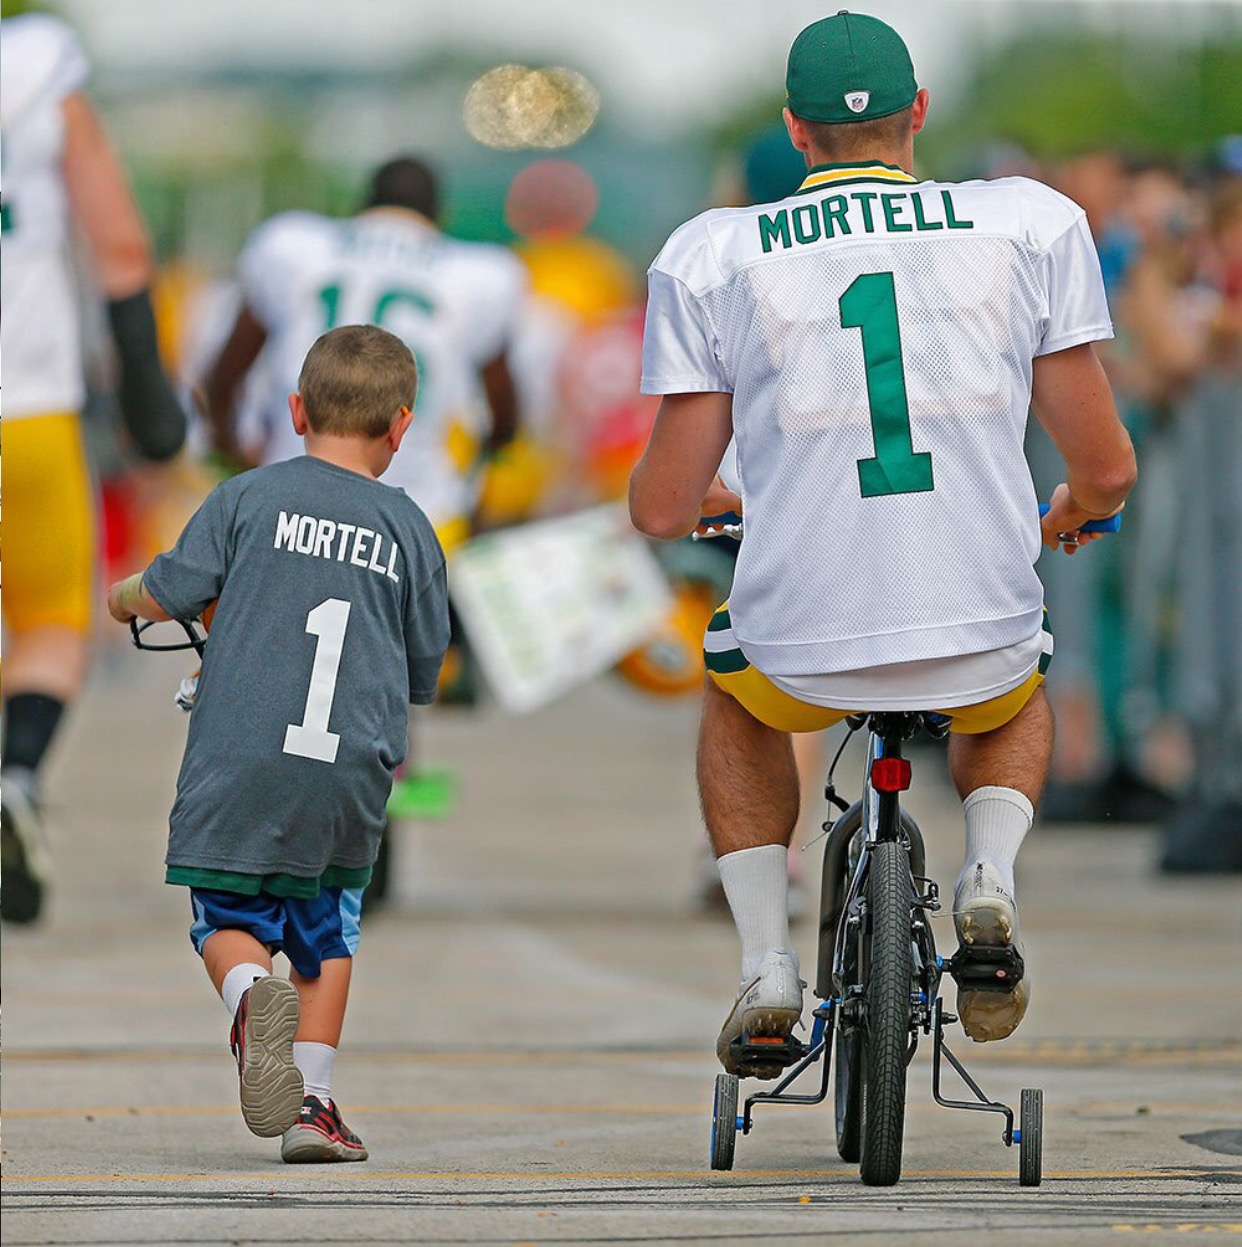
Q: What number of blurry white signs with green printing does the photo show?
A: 1